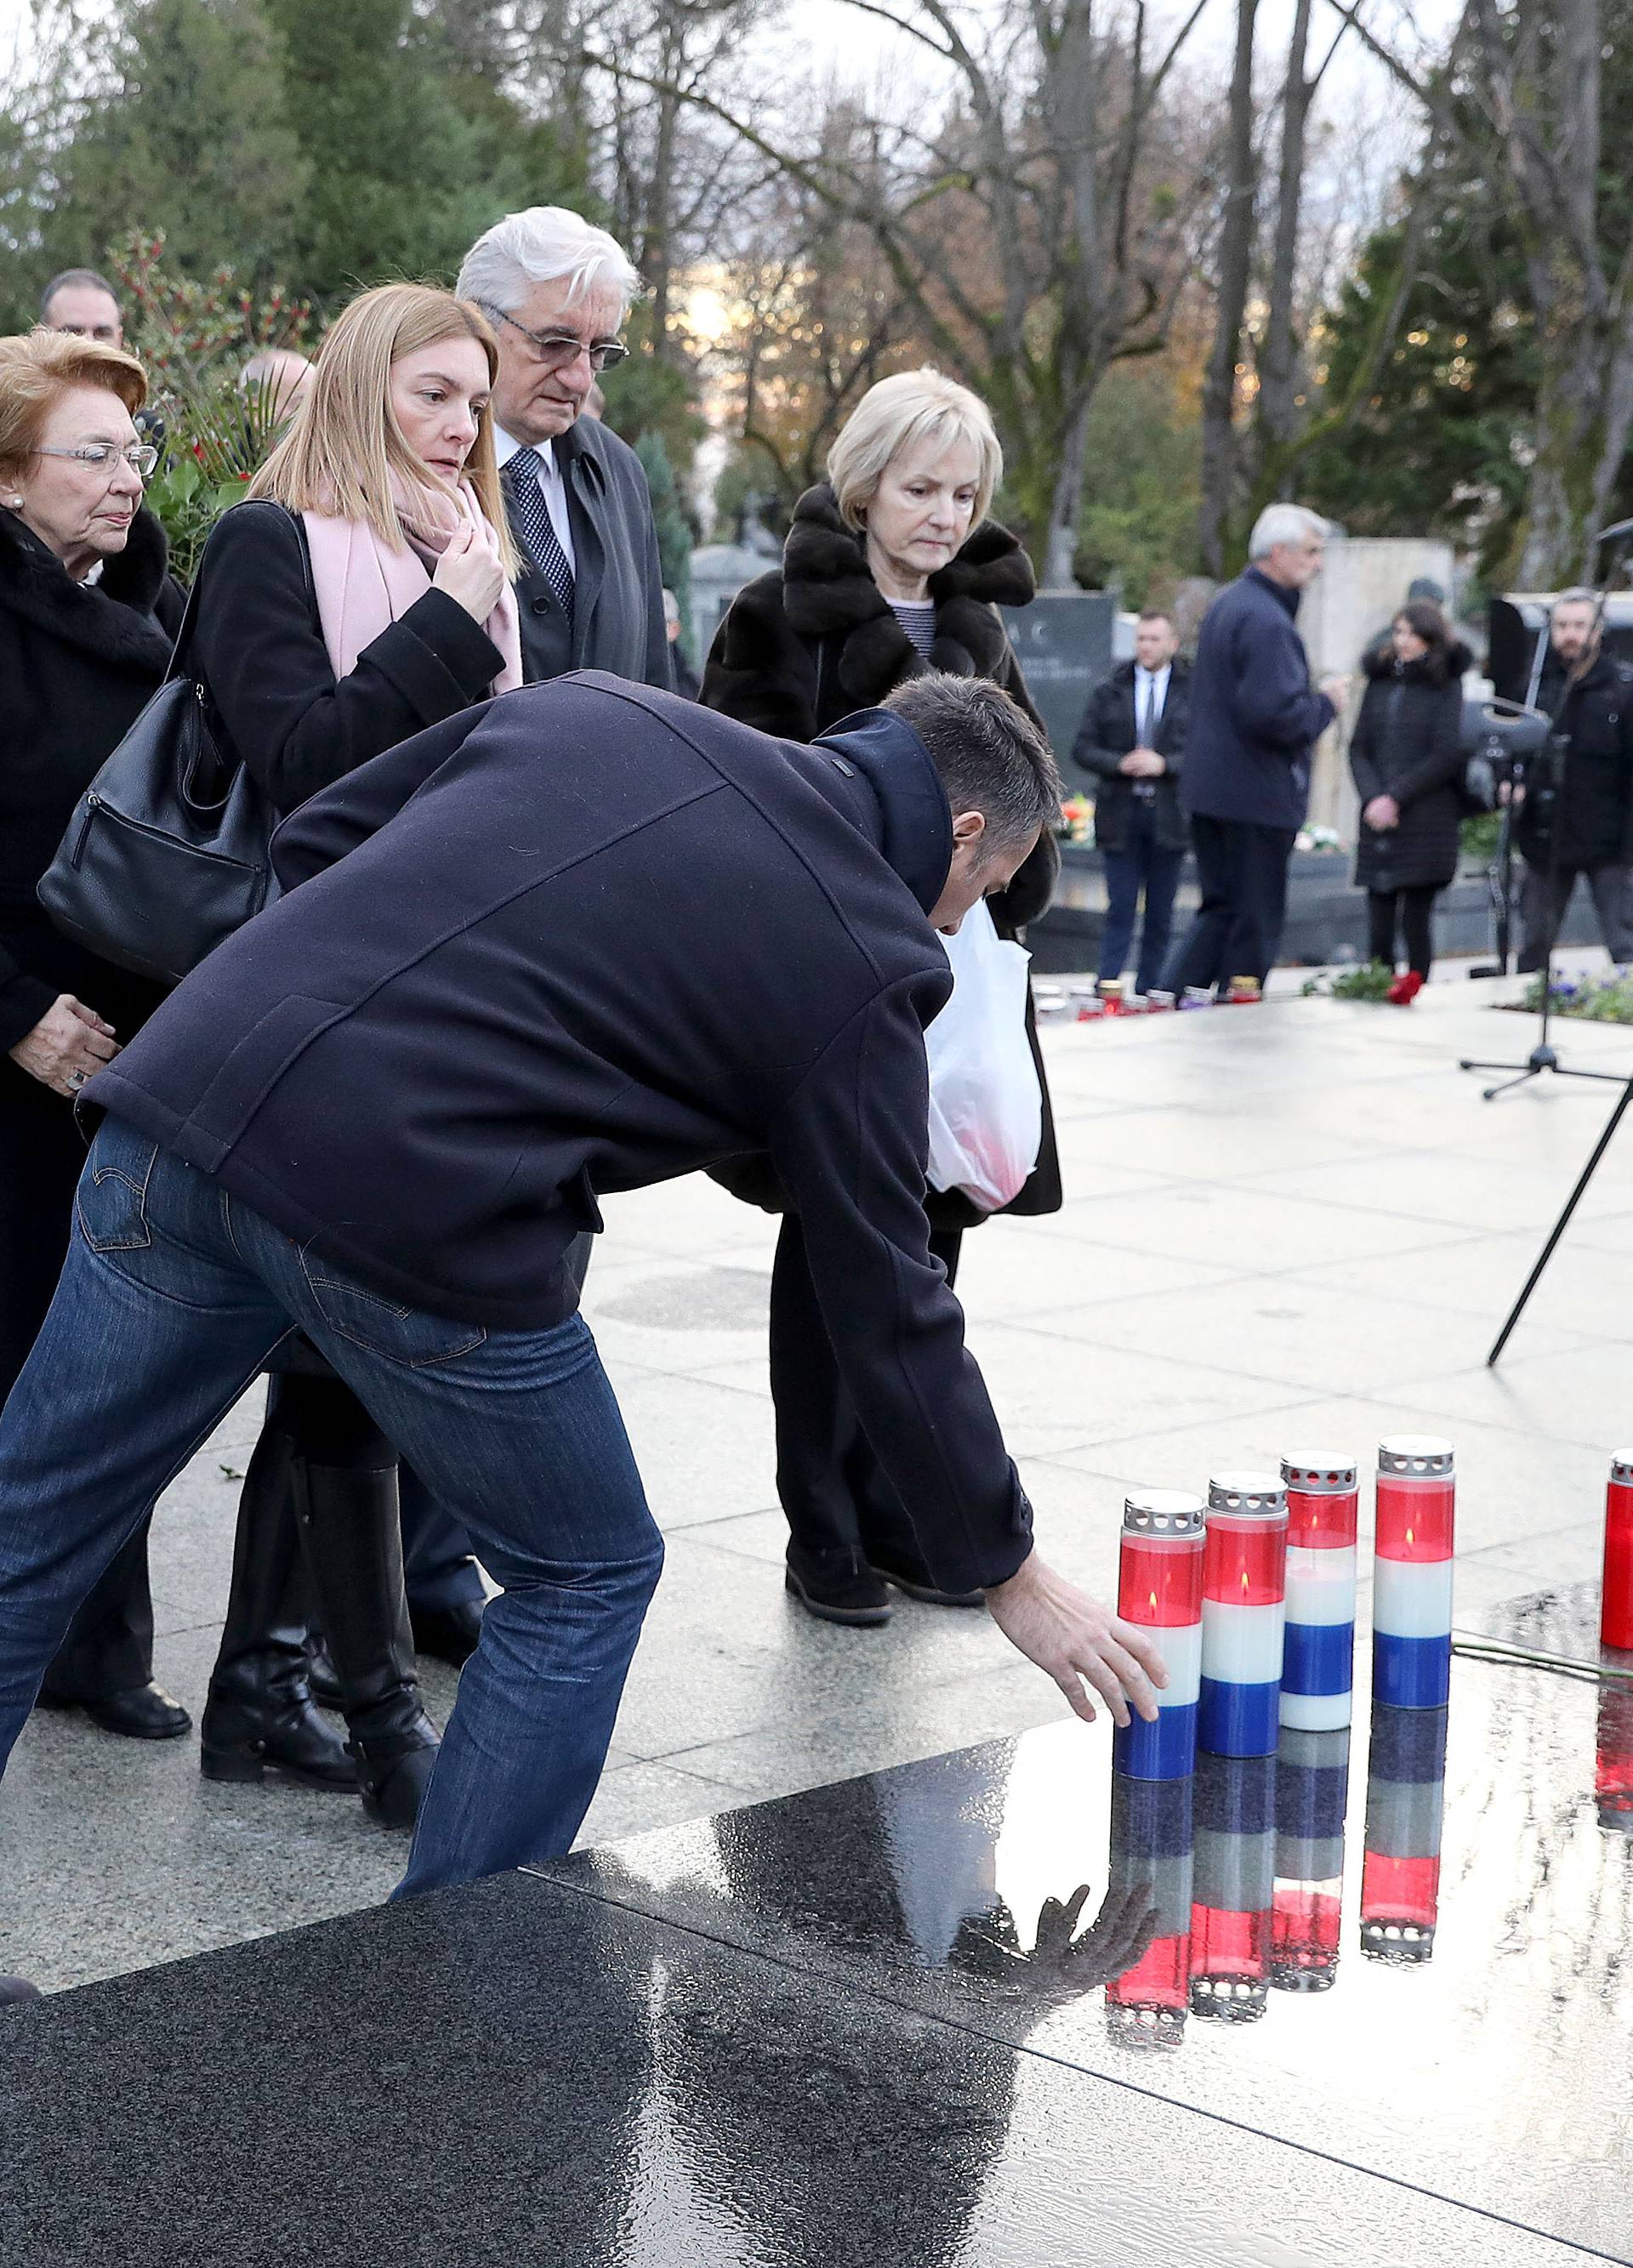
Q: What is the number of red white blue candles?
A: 4